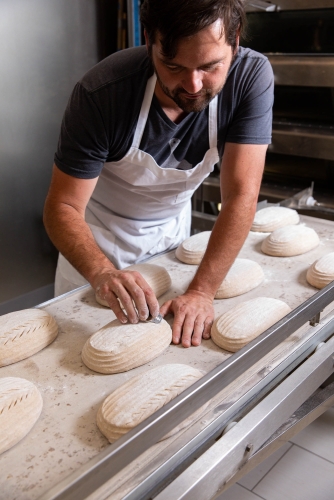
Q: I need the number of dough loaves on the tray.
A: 11